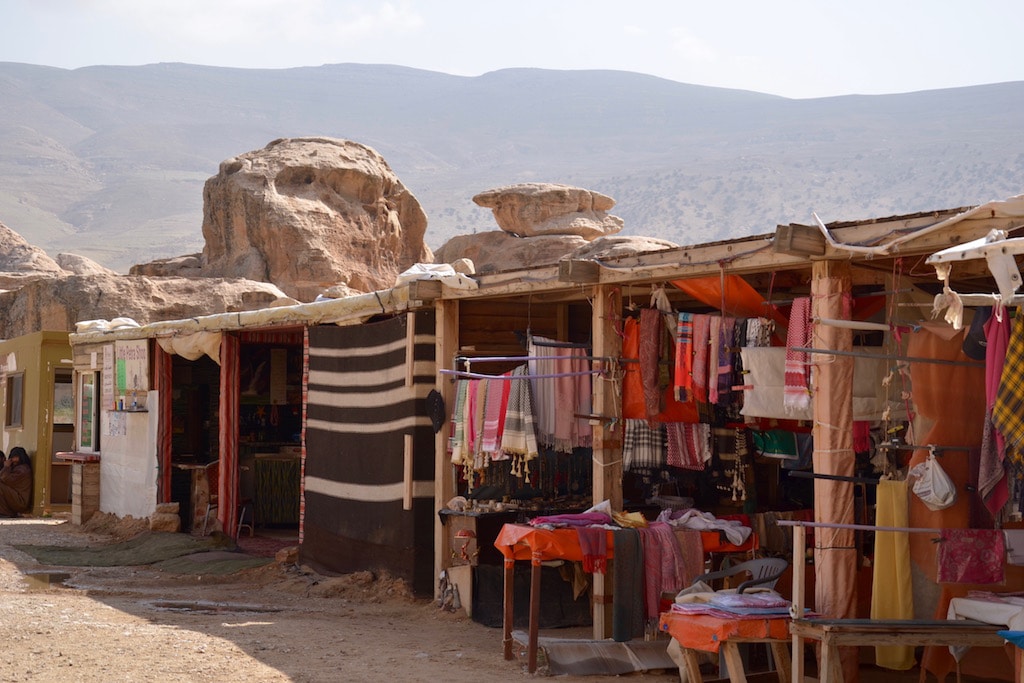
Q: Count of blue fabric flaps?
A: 1